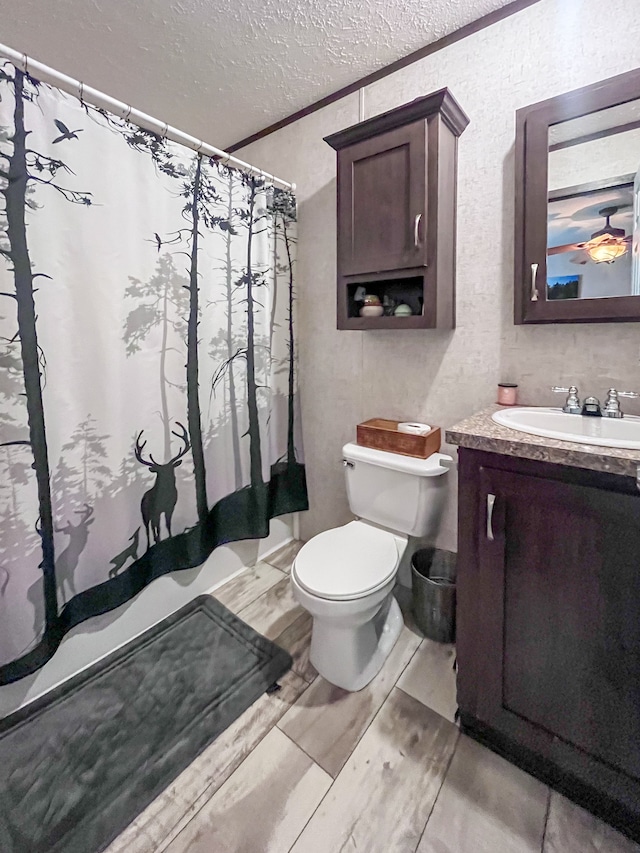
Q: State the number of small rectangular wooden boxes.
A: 1